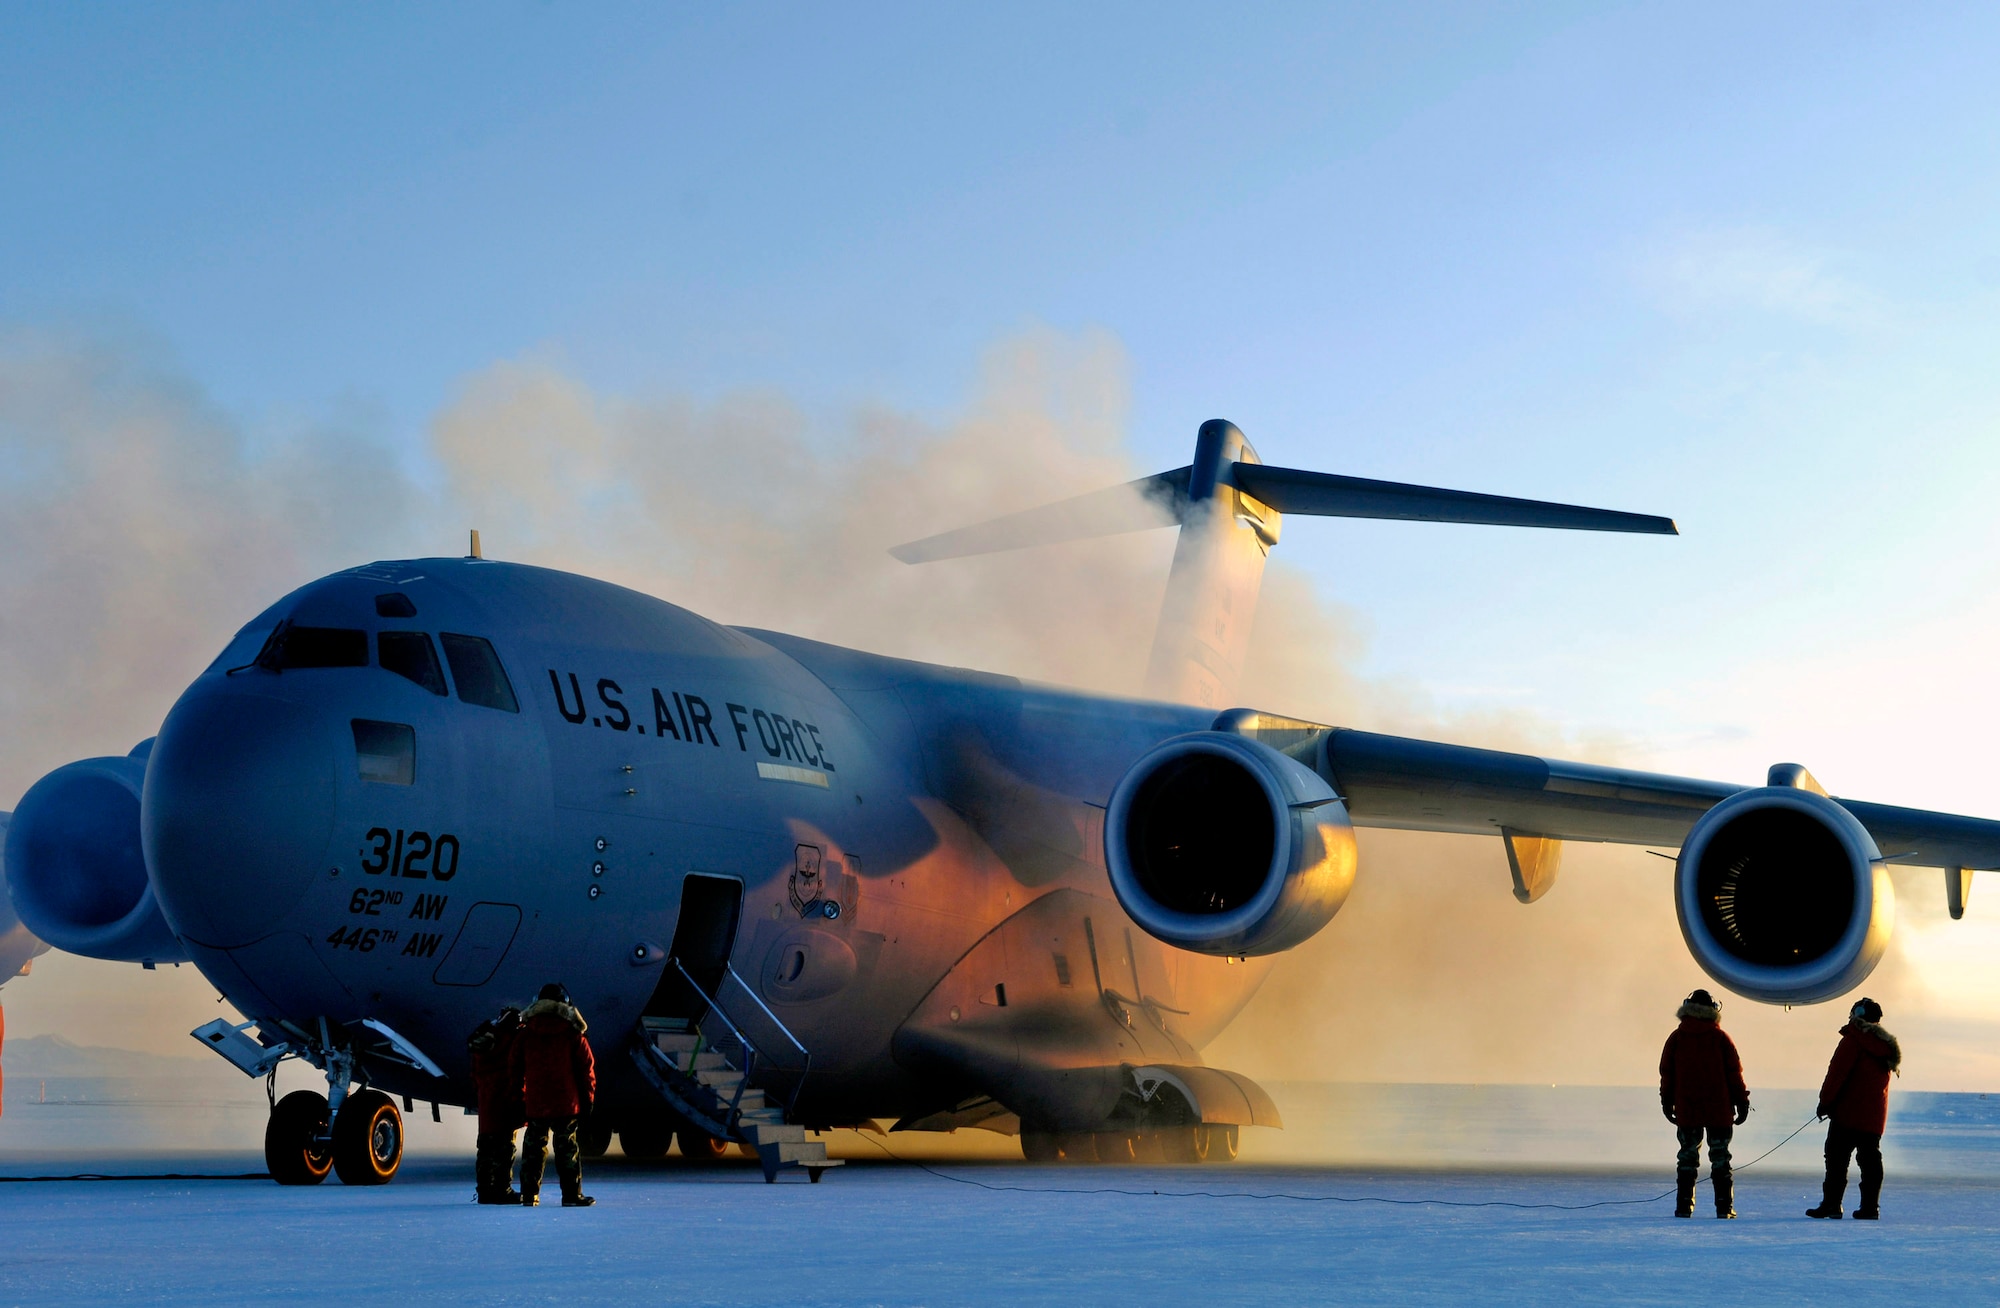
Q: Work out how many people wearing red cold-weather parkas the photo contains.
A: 4